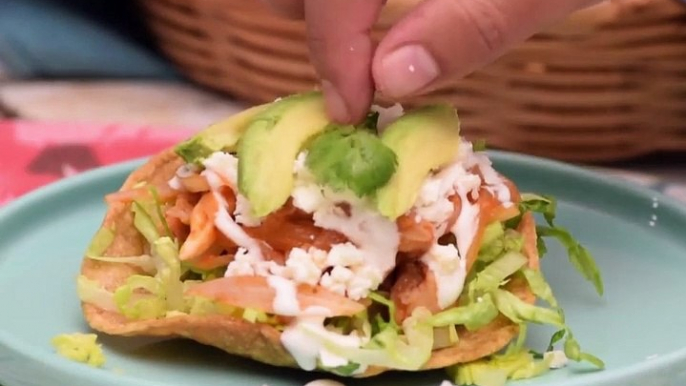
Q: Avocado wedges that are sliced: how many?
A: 3